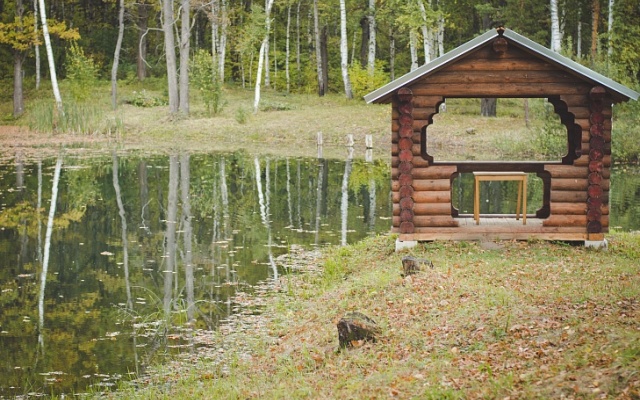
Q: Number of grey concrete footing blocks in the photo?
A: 2